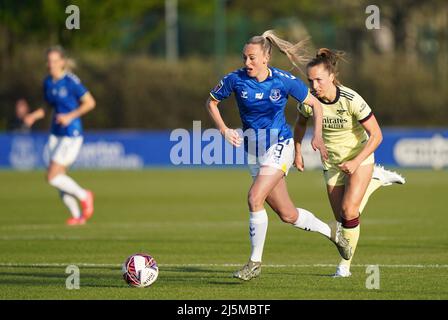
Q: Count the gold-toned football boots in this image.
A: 2